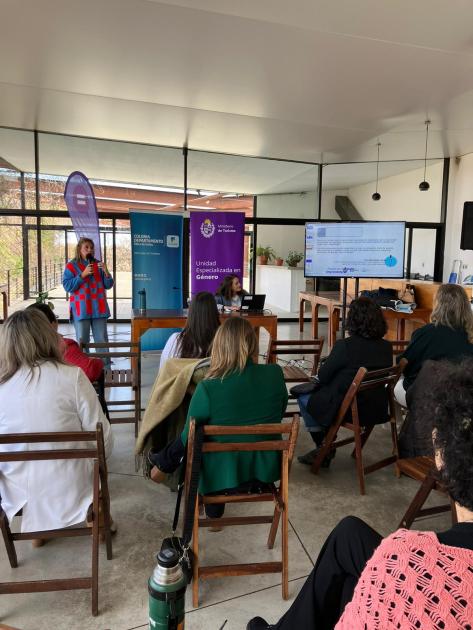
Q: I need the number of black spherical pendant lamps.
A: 2